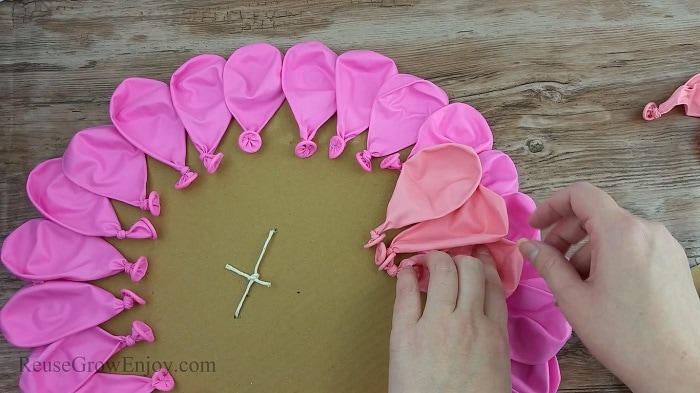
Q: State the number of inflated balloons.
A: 0